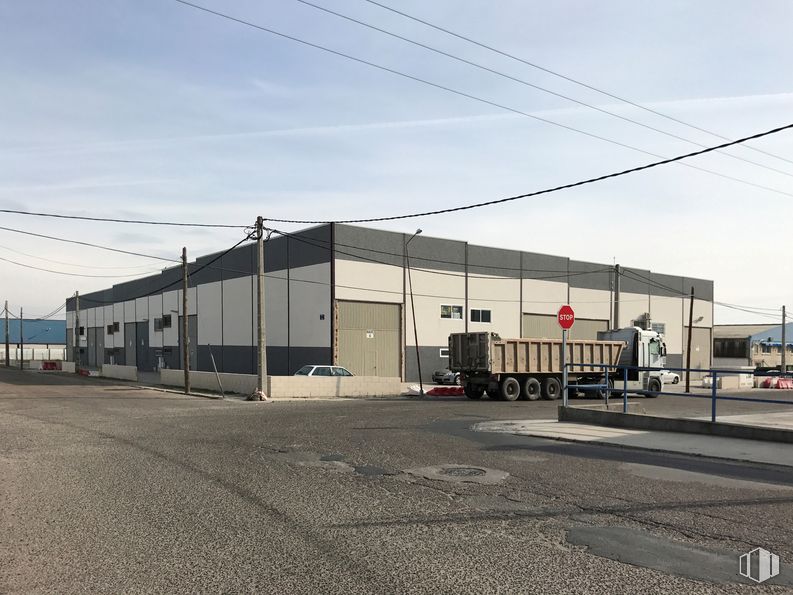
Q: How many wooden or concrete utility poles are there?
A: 8